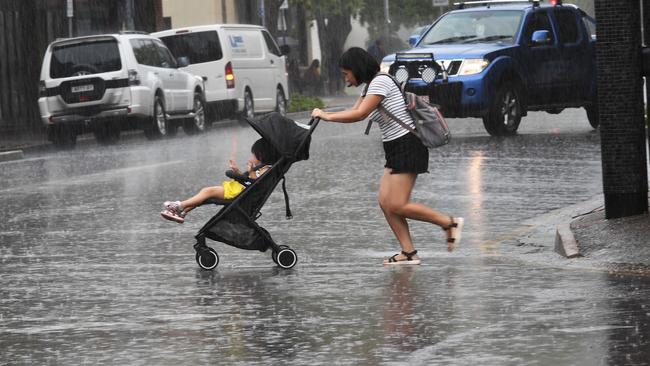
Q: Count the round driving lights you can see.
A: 2